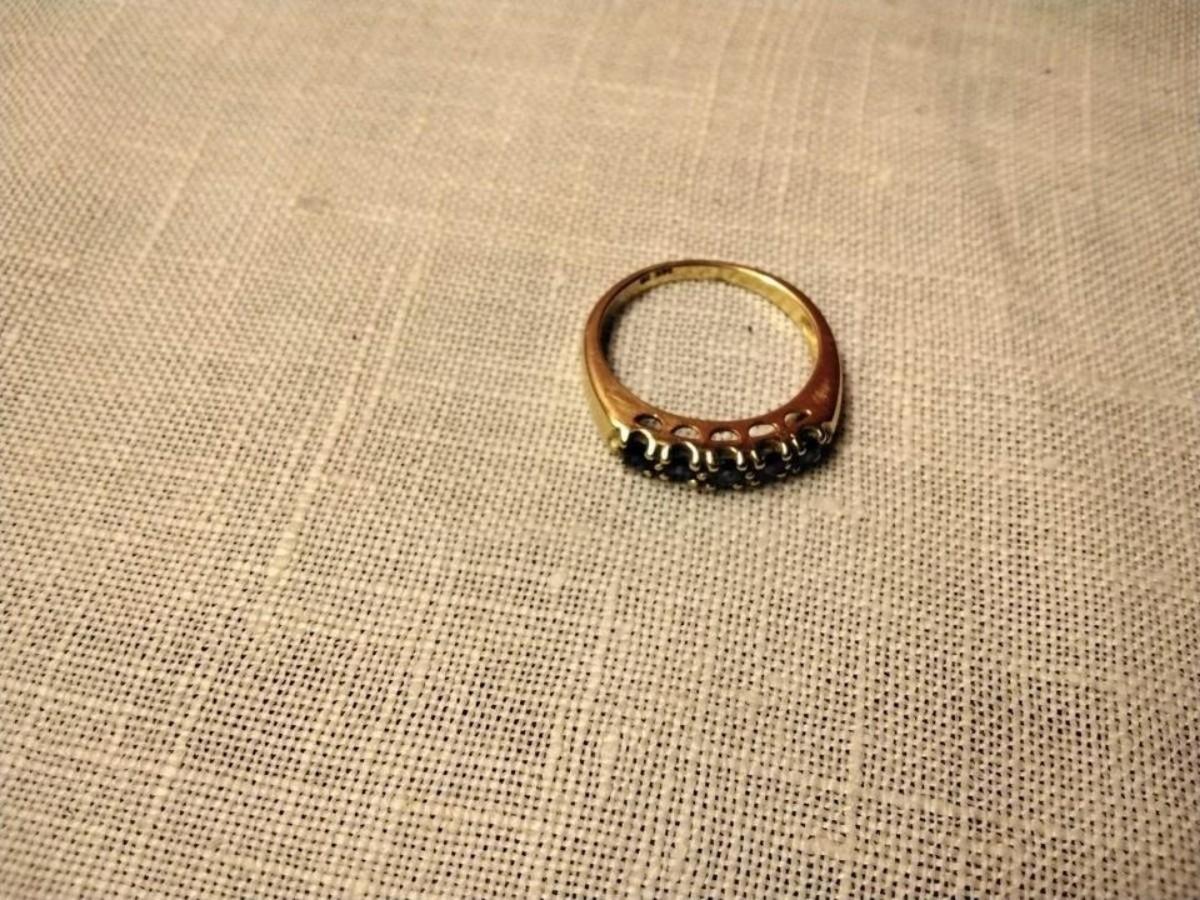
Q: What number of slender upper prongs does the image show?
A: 10